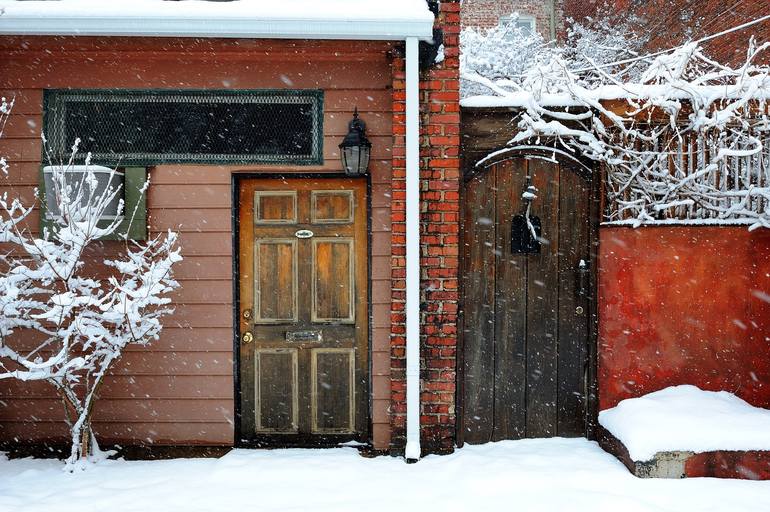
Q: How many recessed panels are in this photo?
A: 6